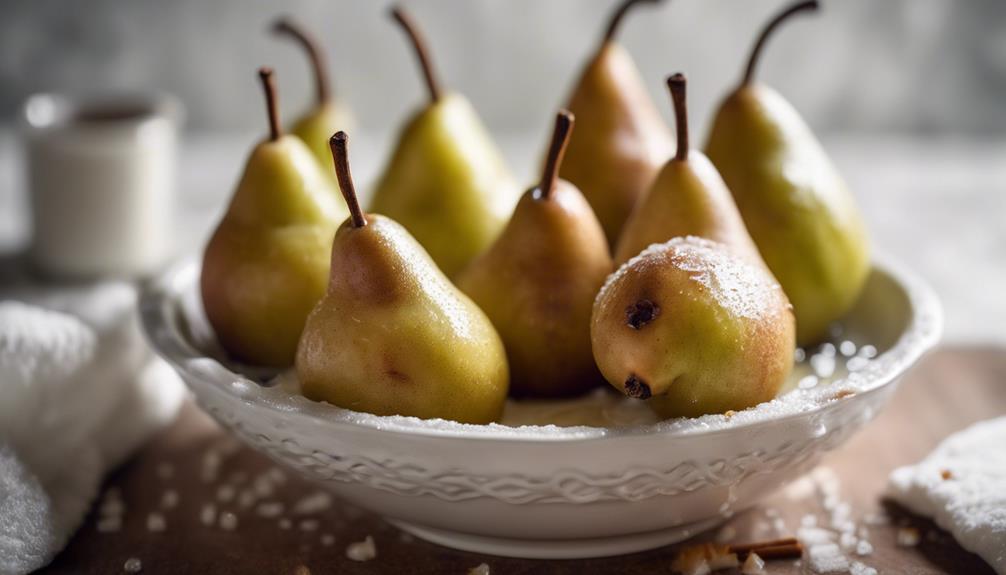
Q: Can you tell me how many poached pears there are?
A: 9